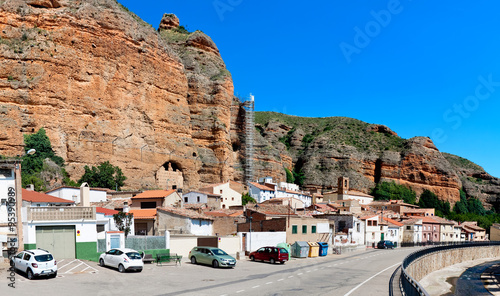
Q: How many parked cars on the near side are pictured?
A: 4